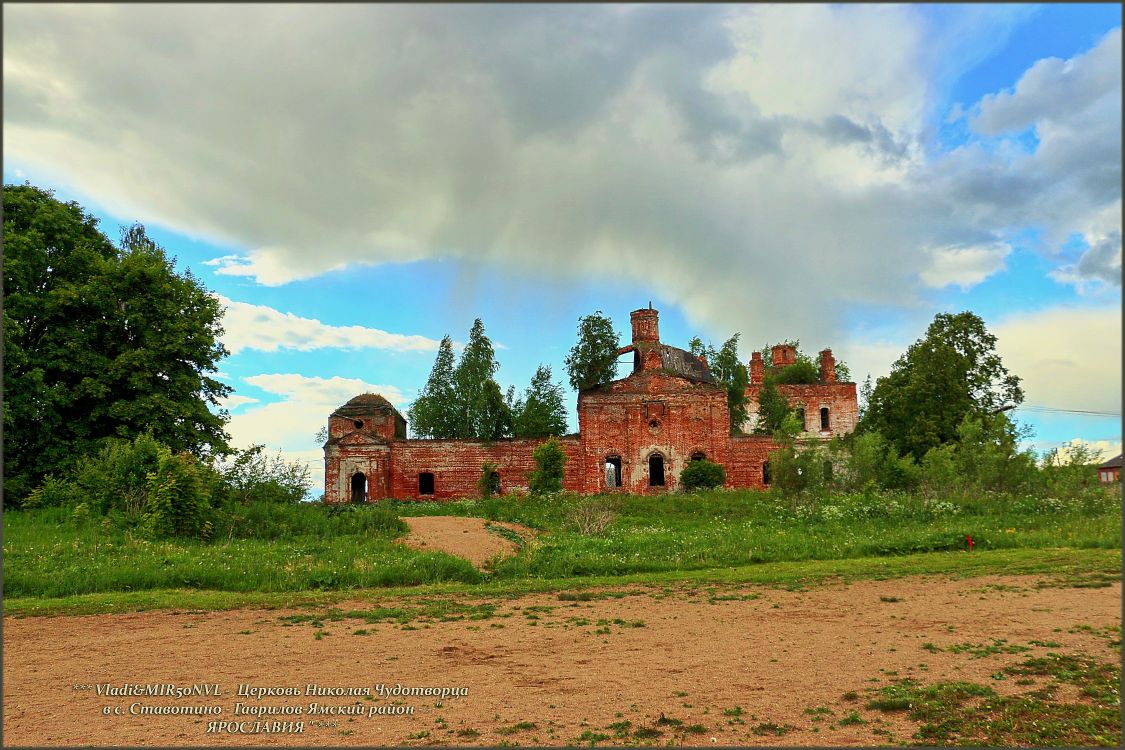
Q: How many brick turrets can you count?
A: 4